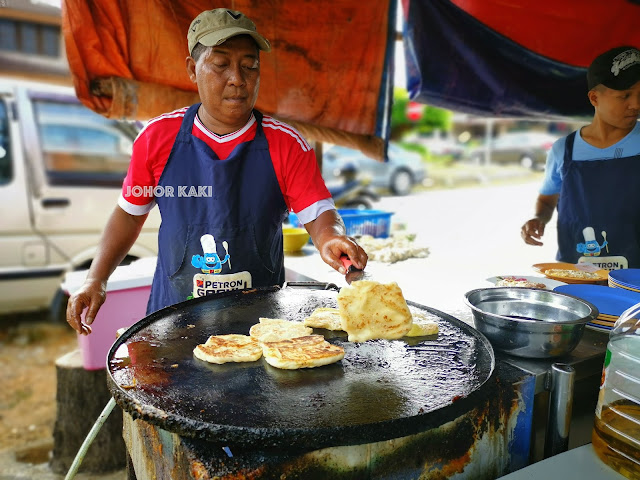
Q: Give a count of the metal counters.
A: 1